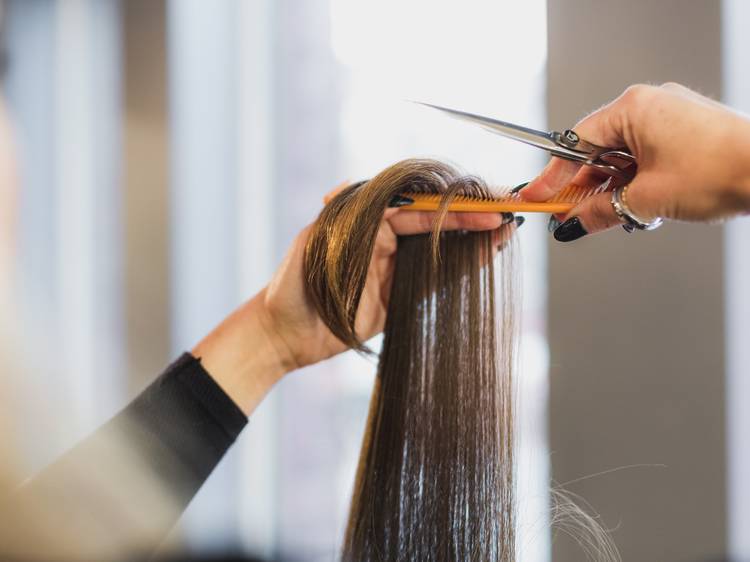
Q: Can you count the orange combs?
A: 1